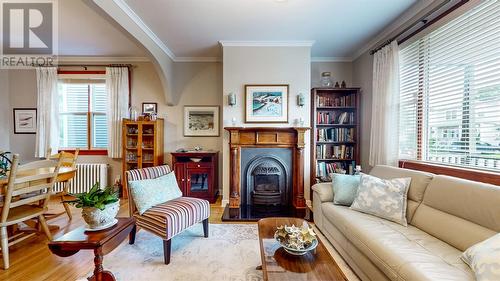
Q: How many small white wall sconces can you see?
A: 2